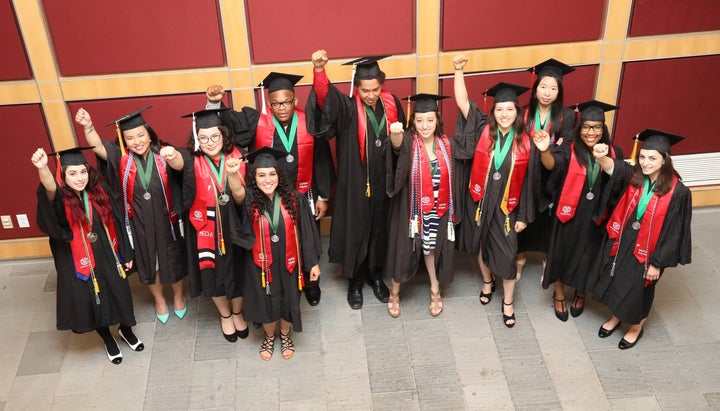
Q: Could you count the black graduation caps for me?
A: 11